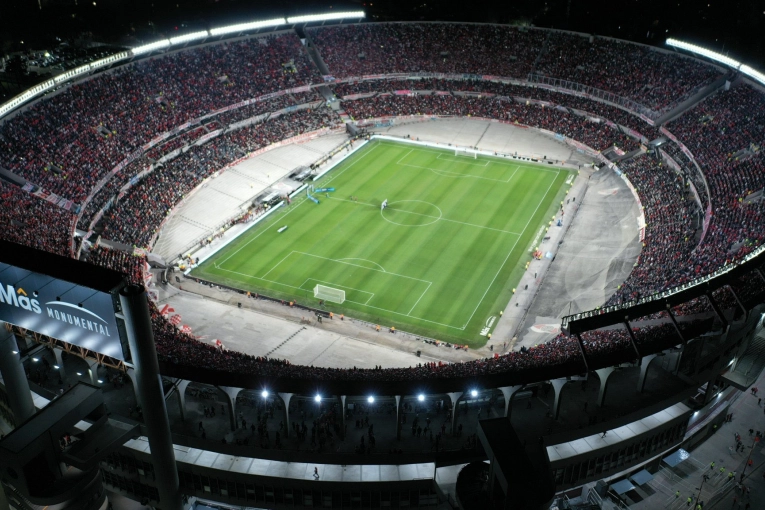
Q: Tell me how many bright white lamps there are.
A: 5